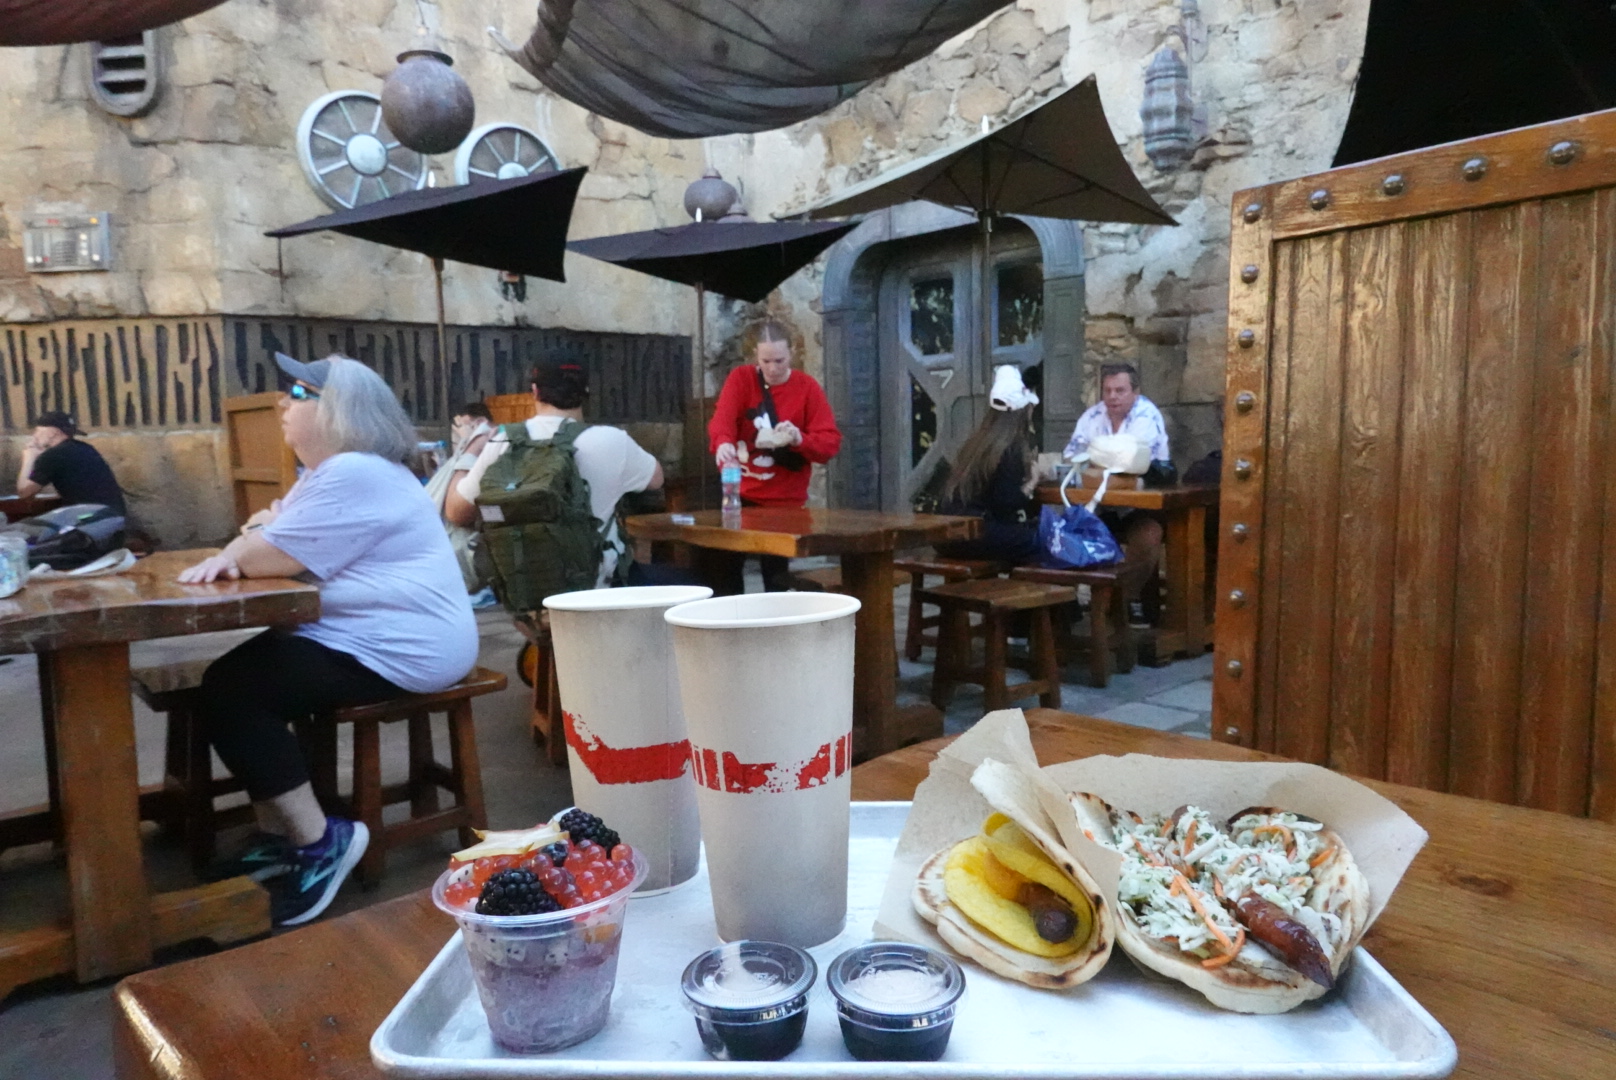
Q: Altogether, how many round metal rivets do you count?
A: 13